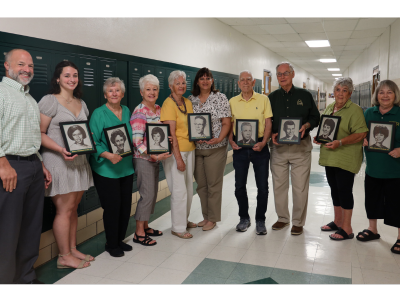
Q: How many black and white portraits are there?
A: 8